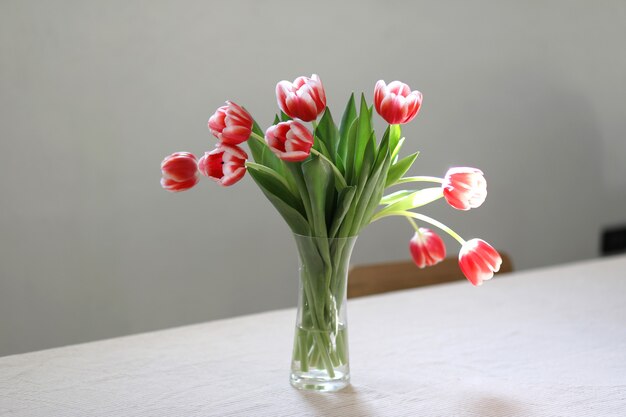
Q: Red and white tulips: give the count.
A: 9